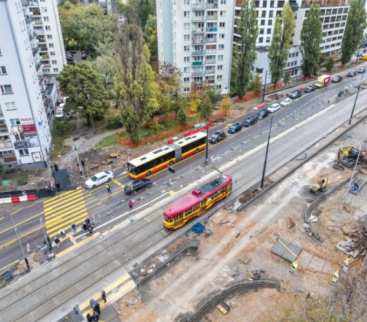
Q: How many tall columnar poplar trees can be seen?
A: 5